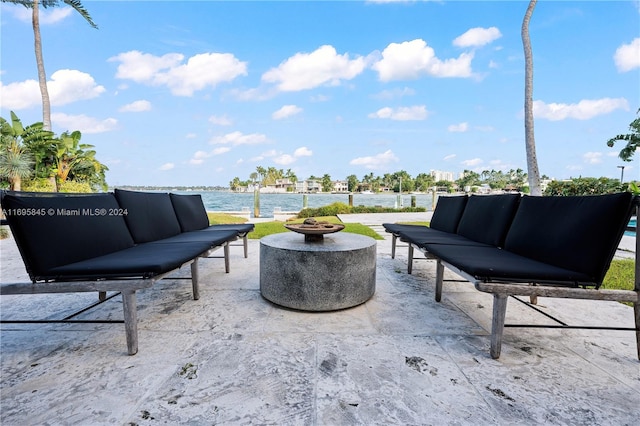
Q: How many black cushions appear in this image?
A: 12